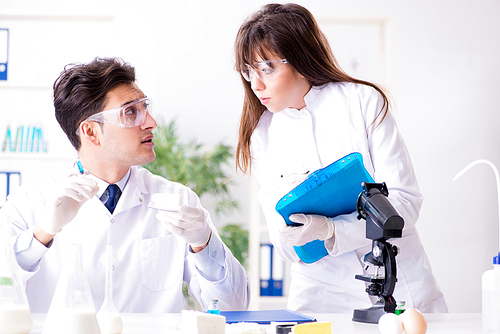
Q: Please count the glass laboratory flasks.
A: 3